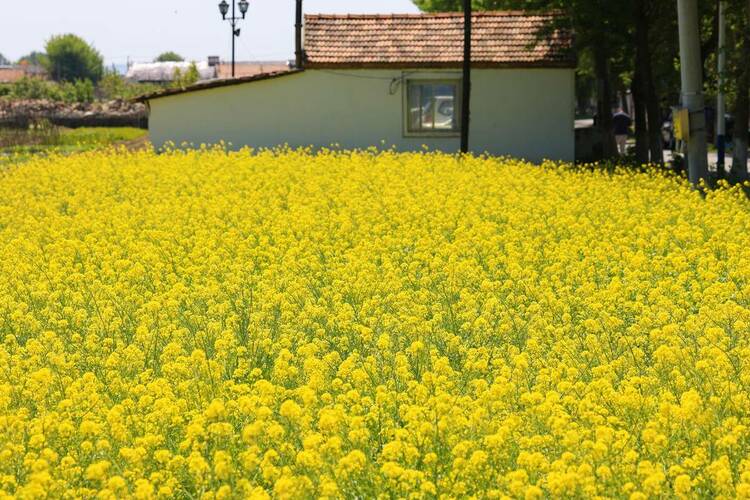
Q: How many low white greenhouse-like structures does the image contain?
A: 1